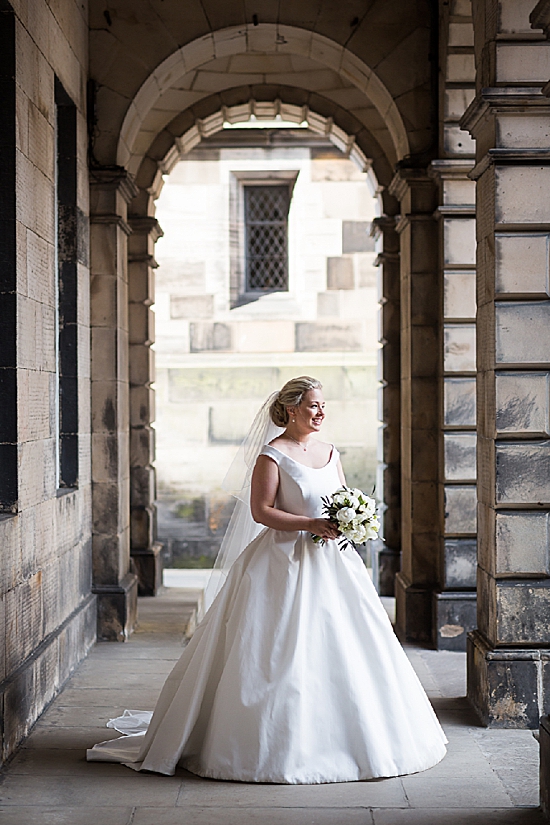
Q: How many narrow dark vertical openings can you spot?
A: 2